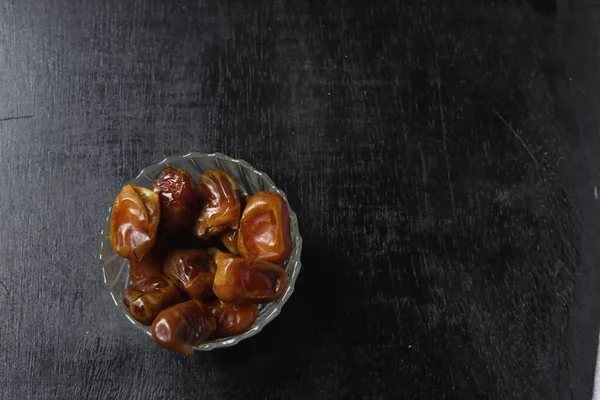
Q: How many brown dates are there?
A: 11